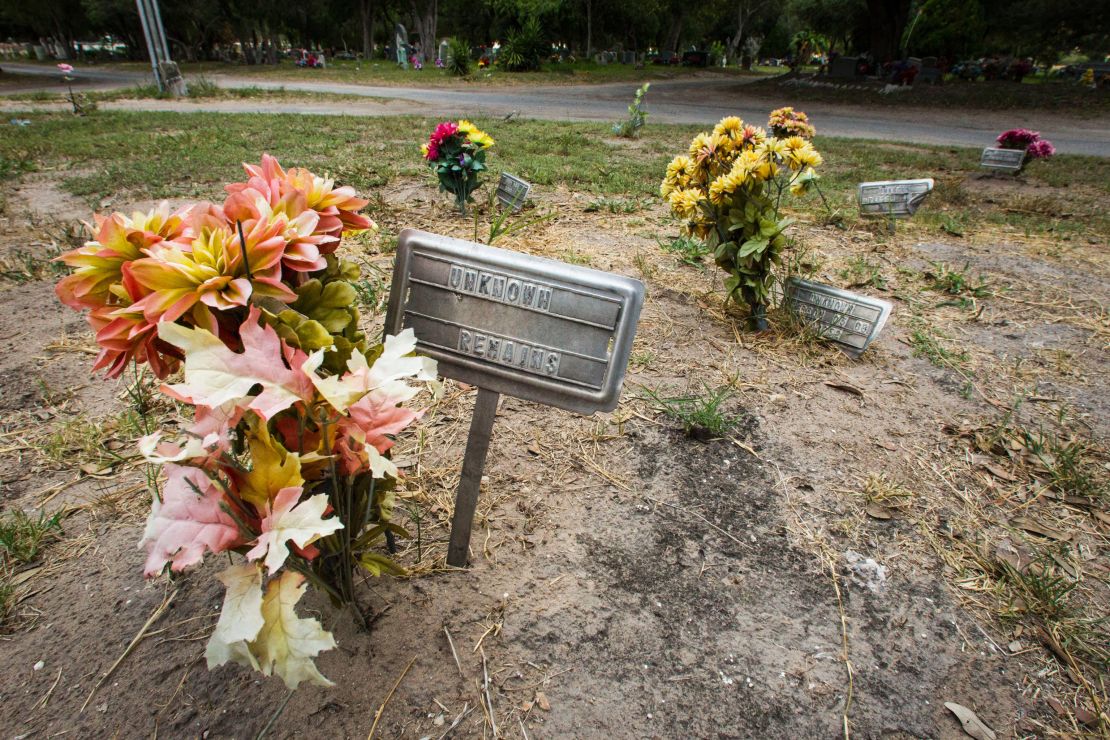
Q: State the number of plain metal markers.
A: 5